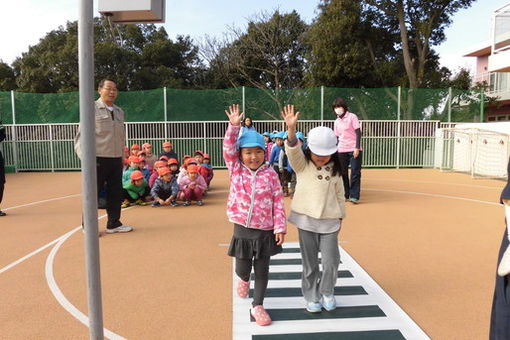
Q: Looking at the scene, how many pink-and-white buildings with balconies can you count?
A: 1